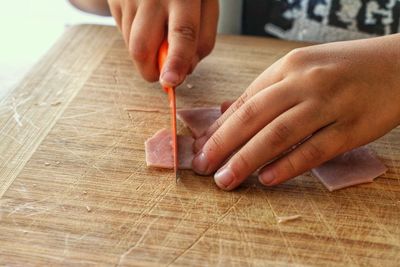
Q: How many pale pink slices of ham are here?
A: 3